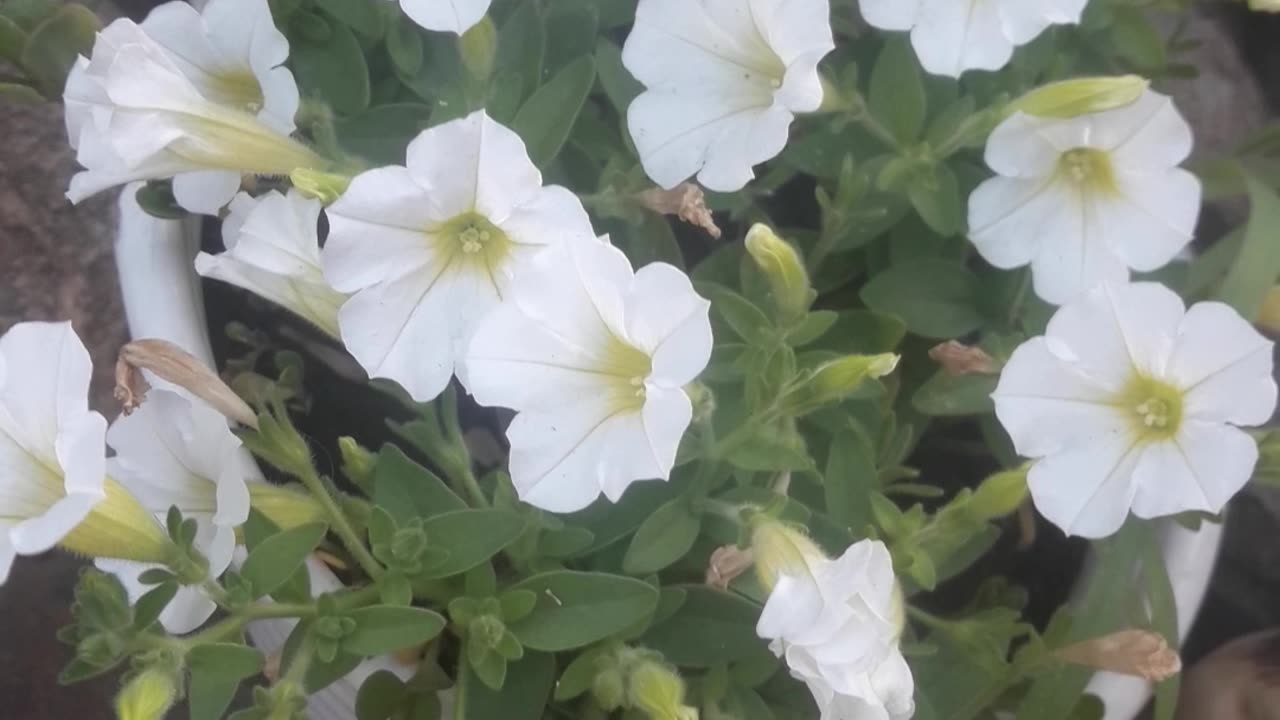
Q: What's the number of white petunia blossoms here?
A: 13